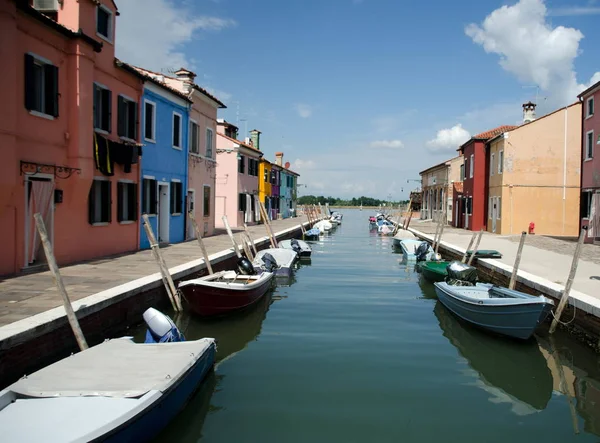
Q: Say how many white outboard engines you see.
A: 1